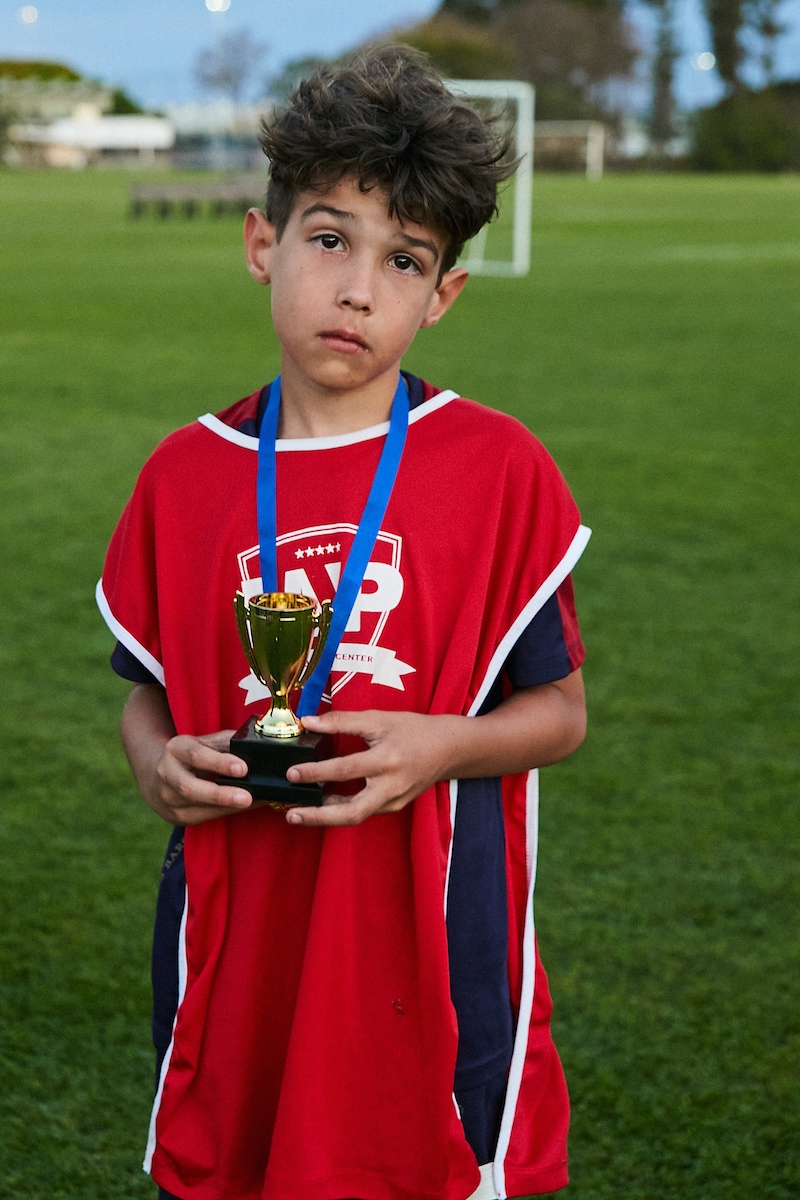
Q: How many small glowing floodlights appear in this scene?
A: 3